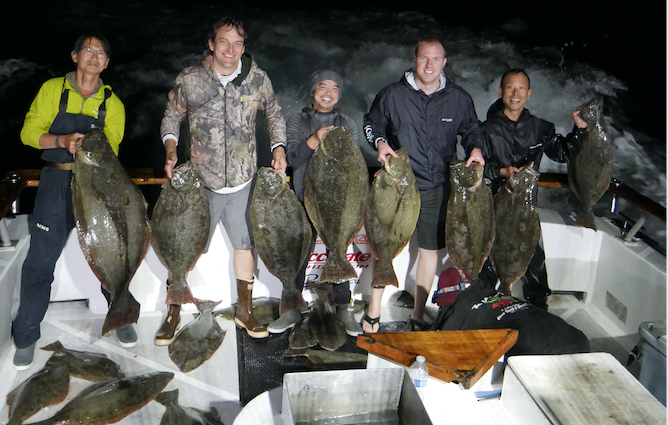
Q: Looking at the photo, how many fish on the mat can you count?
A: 3